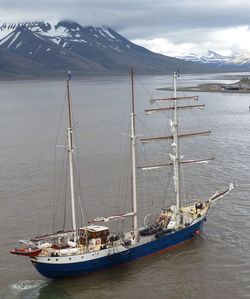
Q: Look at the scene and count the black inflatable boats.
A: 2